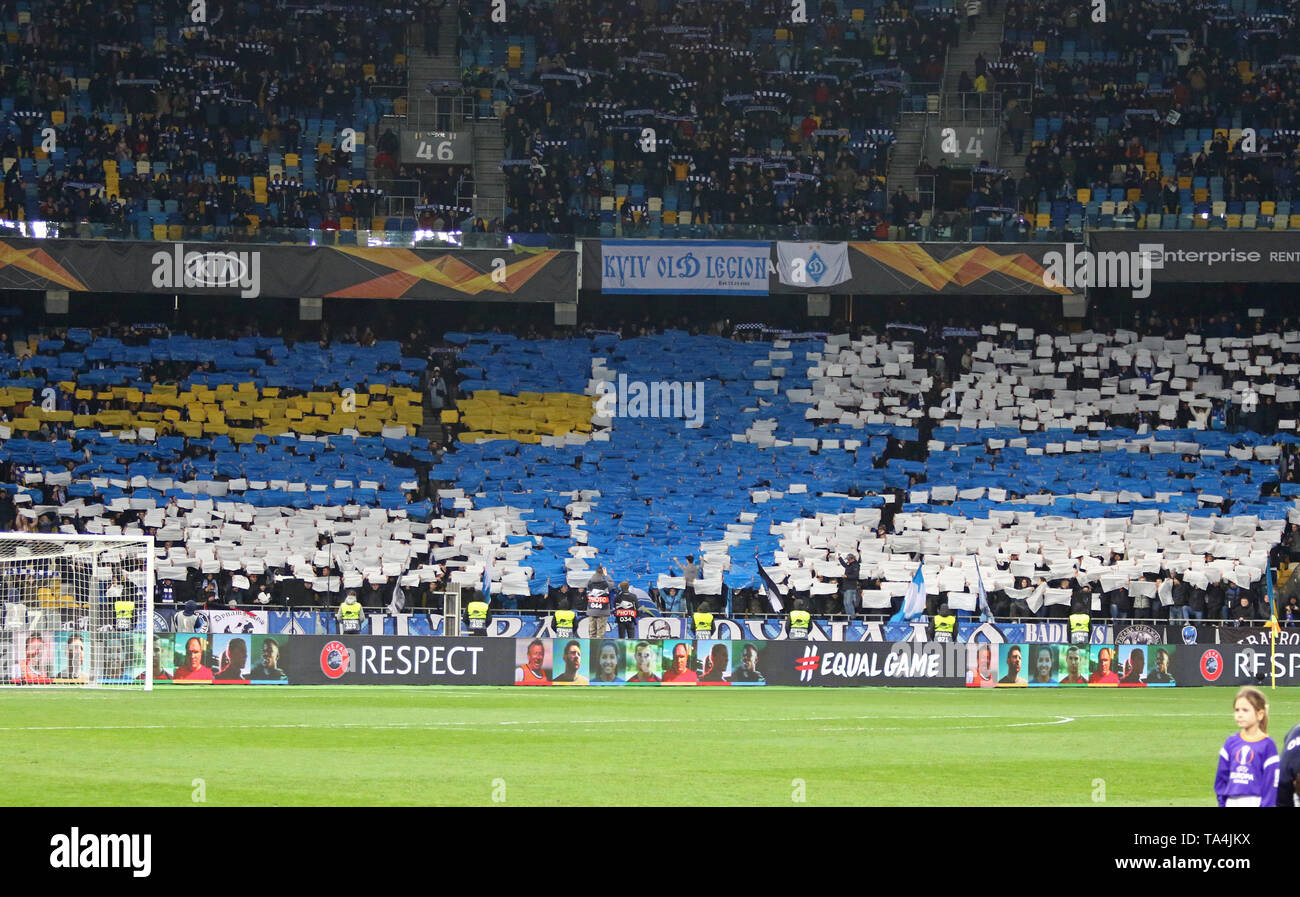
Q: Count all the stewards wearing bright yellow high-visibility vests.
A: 8